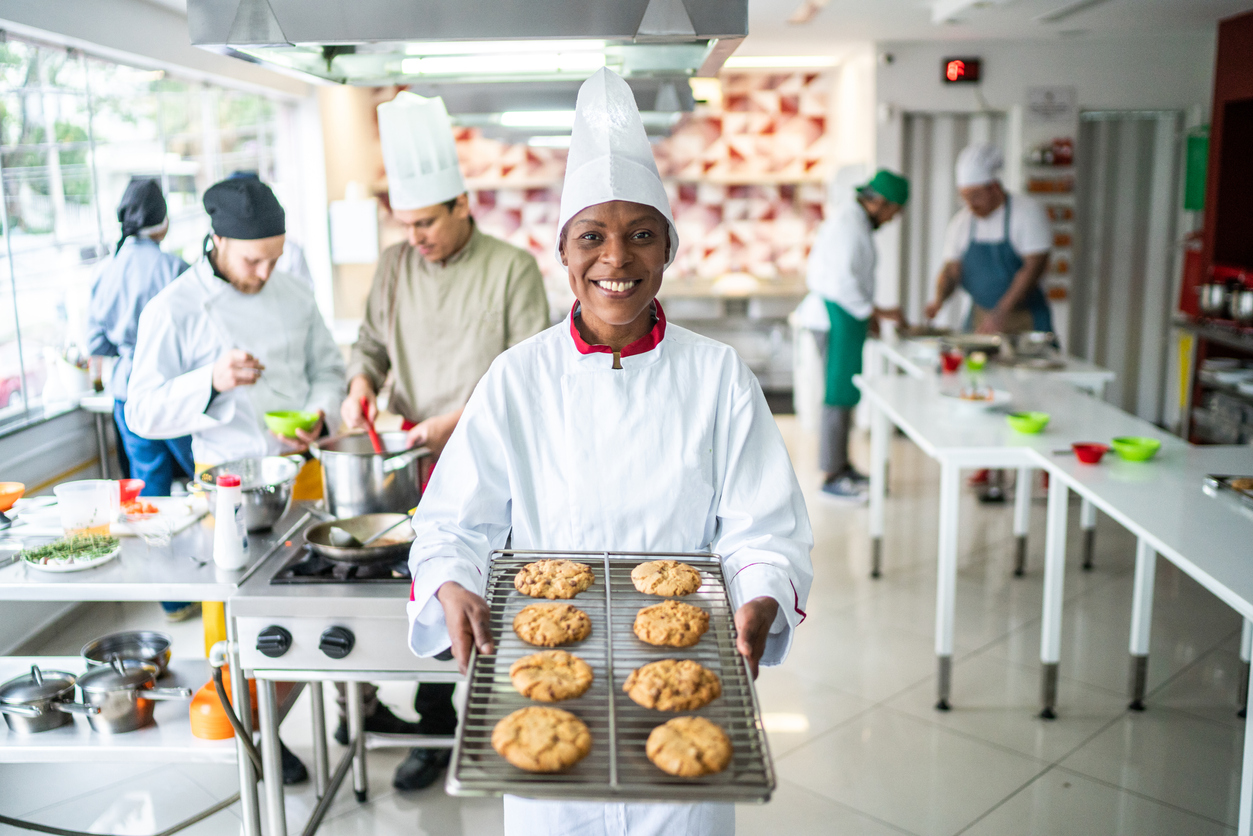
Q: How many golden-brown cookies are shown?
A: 8